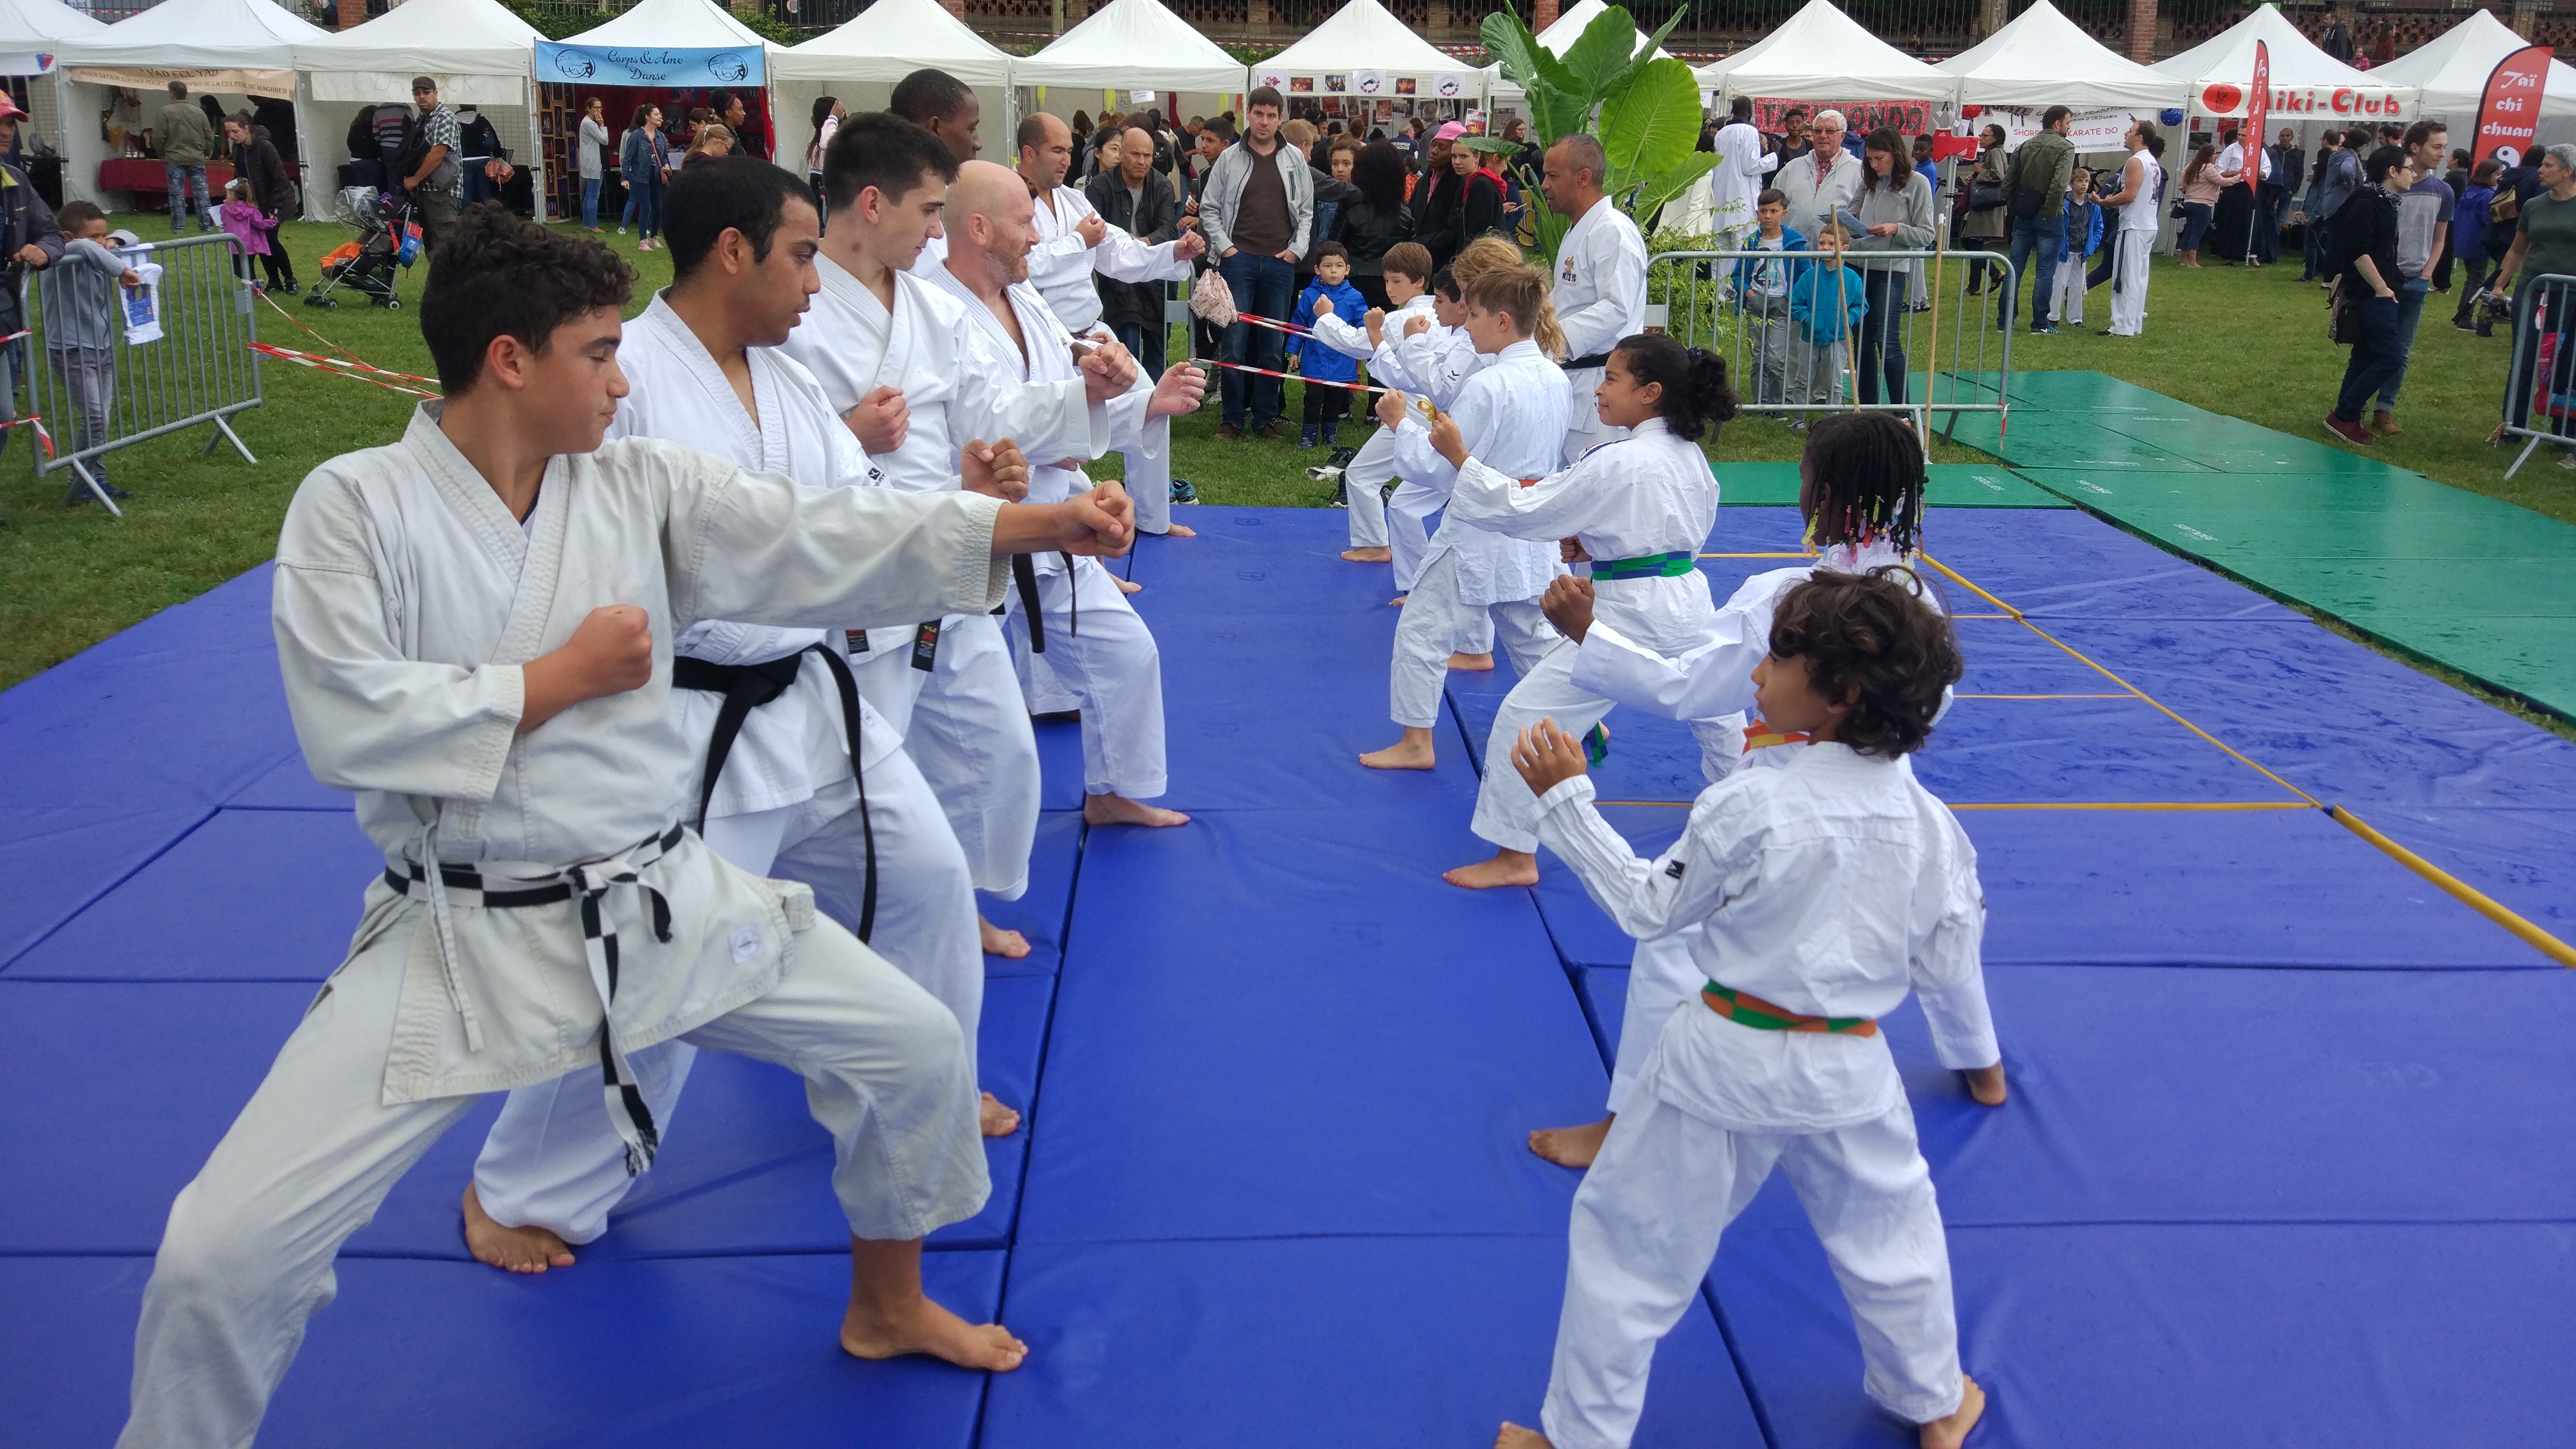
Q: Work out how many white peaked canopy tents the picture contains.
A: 12